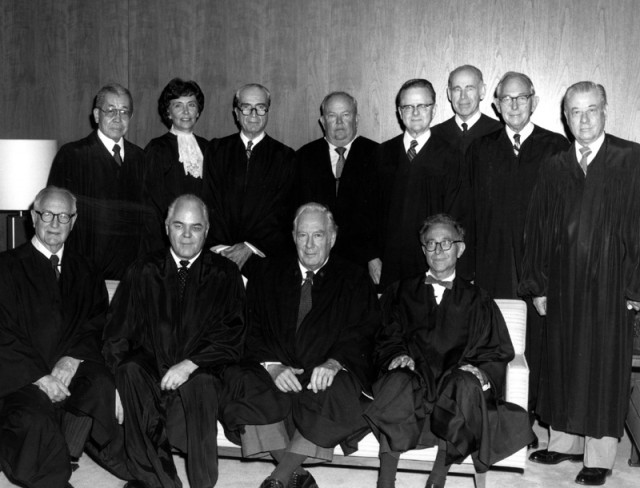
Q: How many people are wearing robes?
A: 12